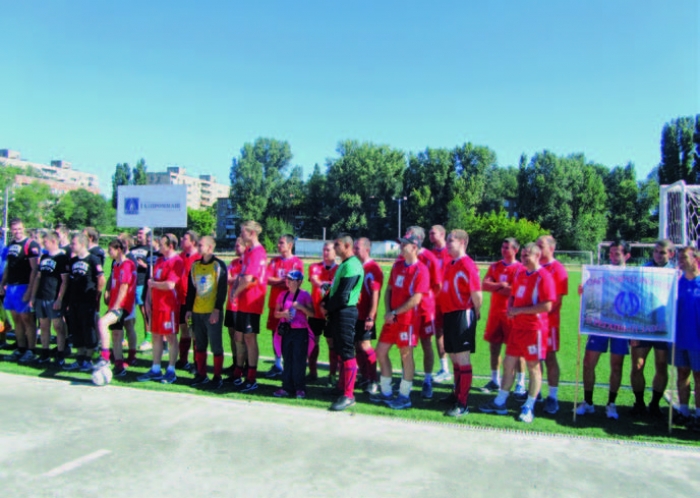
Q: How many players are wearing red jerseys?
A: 15